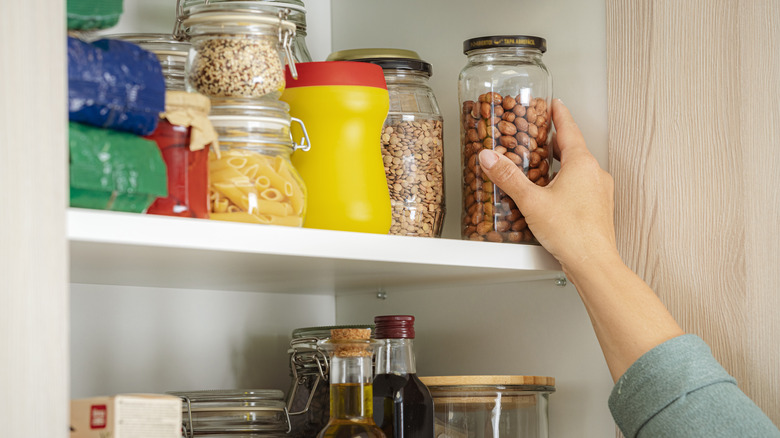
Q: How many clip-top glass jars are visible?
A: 6